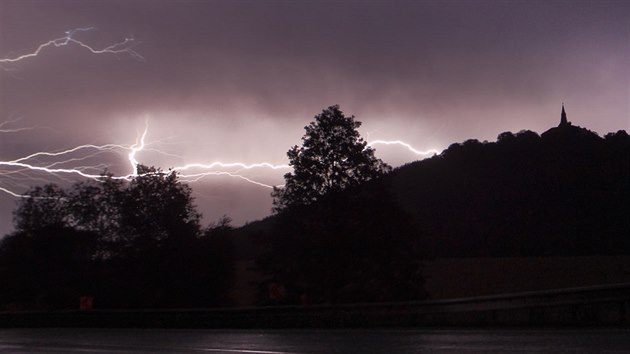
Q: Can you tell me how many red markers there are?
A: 2